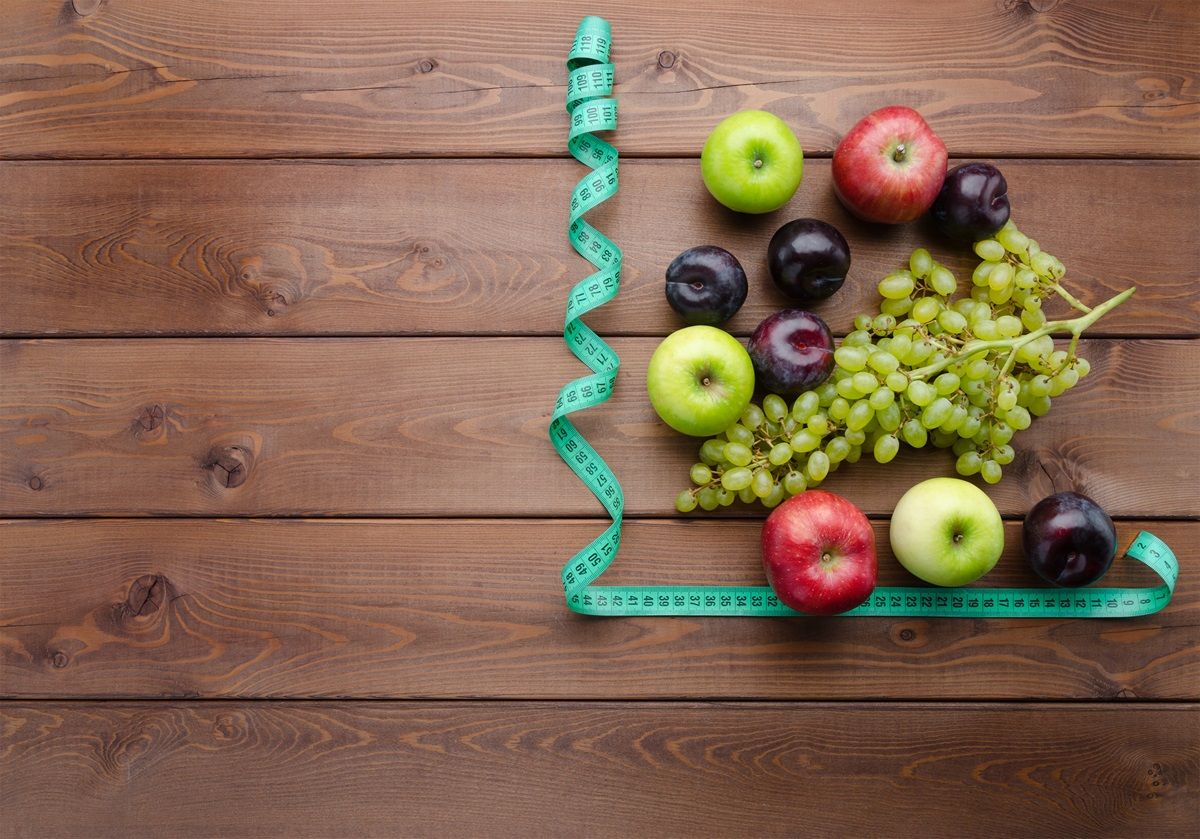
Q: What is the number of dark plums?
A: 5